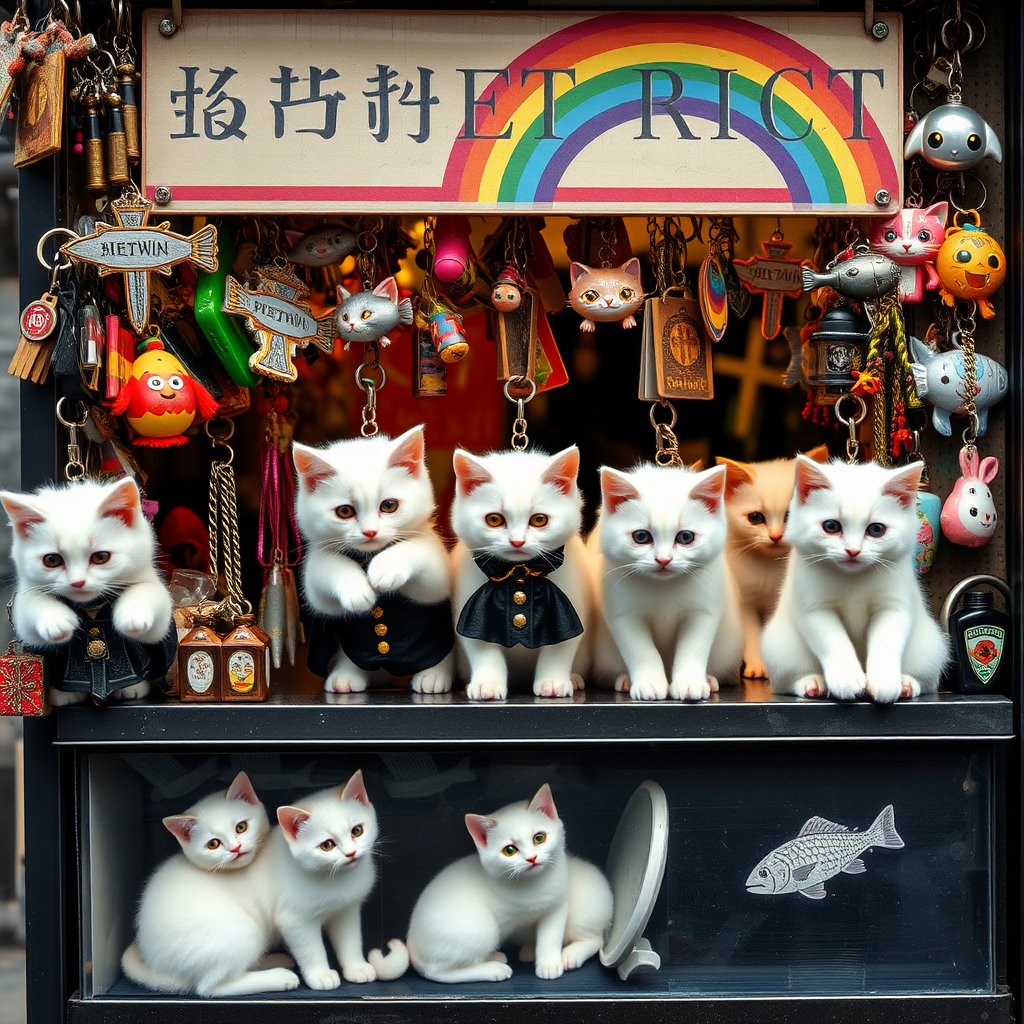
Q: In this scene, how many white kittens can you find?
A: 8